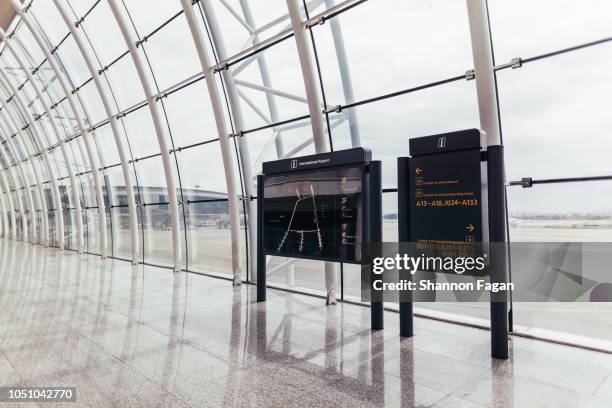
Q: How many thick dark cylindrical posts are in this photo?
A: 4